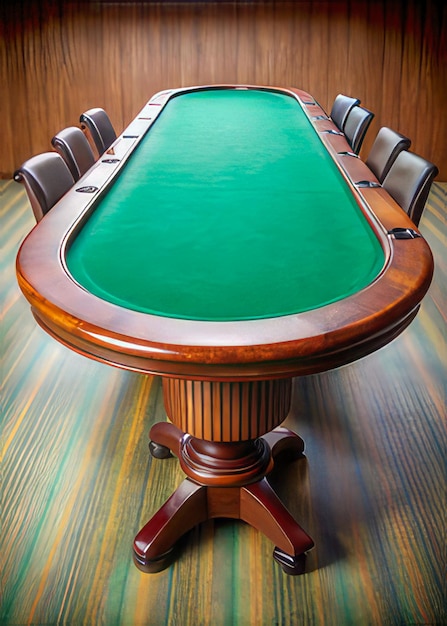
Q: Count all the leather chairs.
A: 7